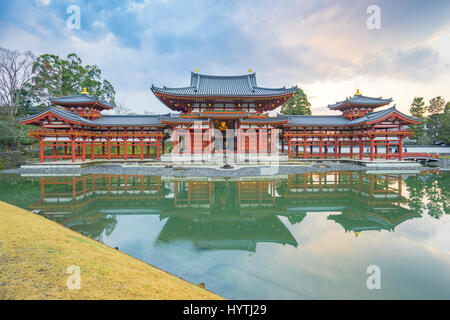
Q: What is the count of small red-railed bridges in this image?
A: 1